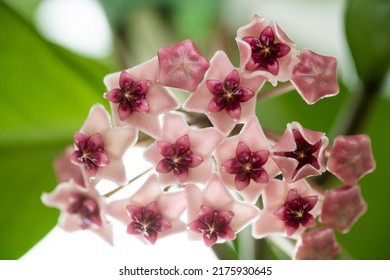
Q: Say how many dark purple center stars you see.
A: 11